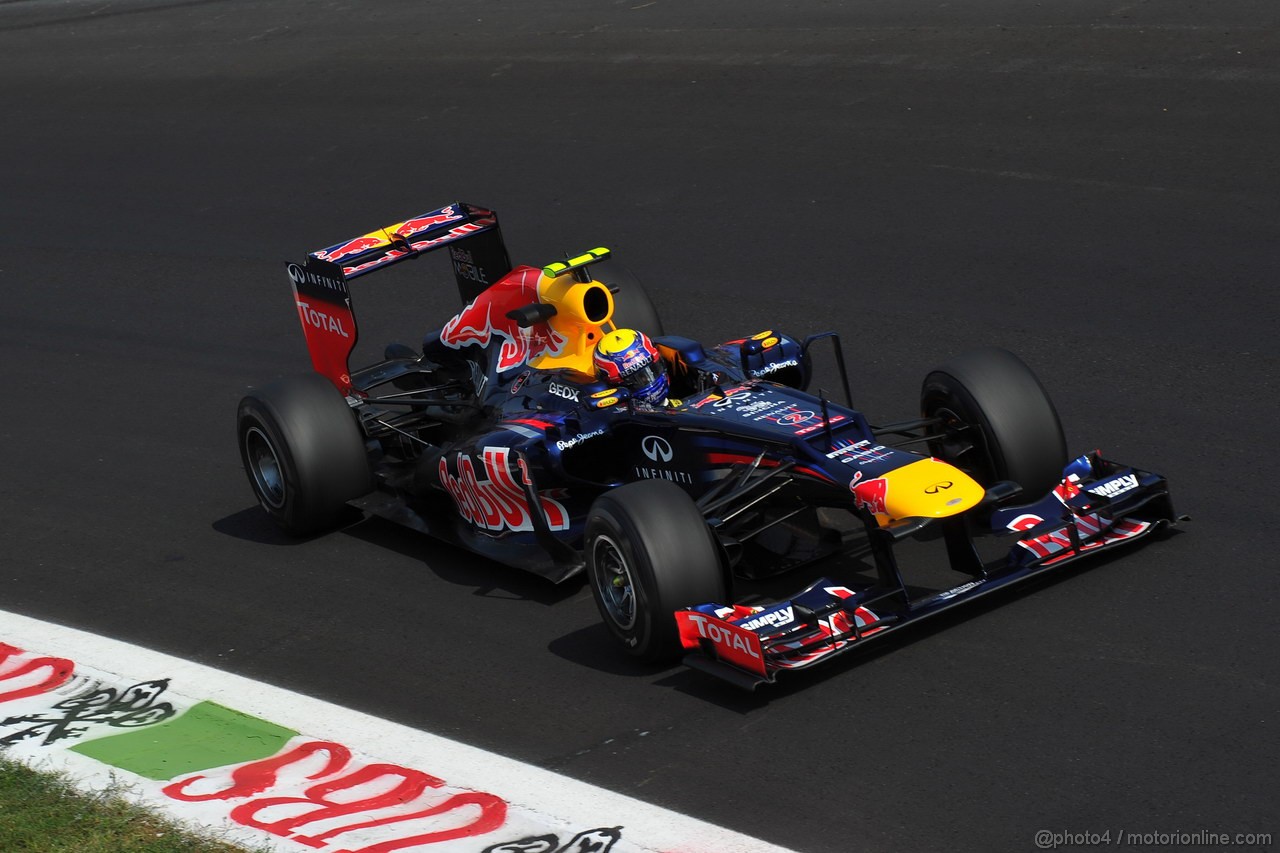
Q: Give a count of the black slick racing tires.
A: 4